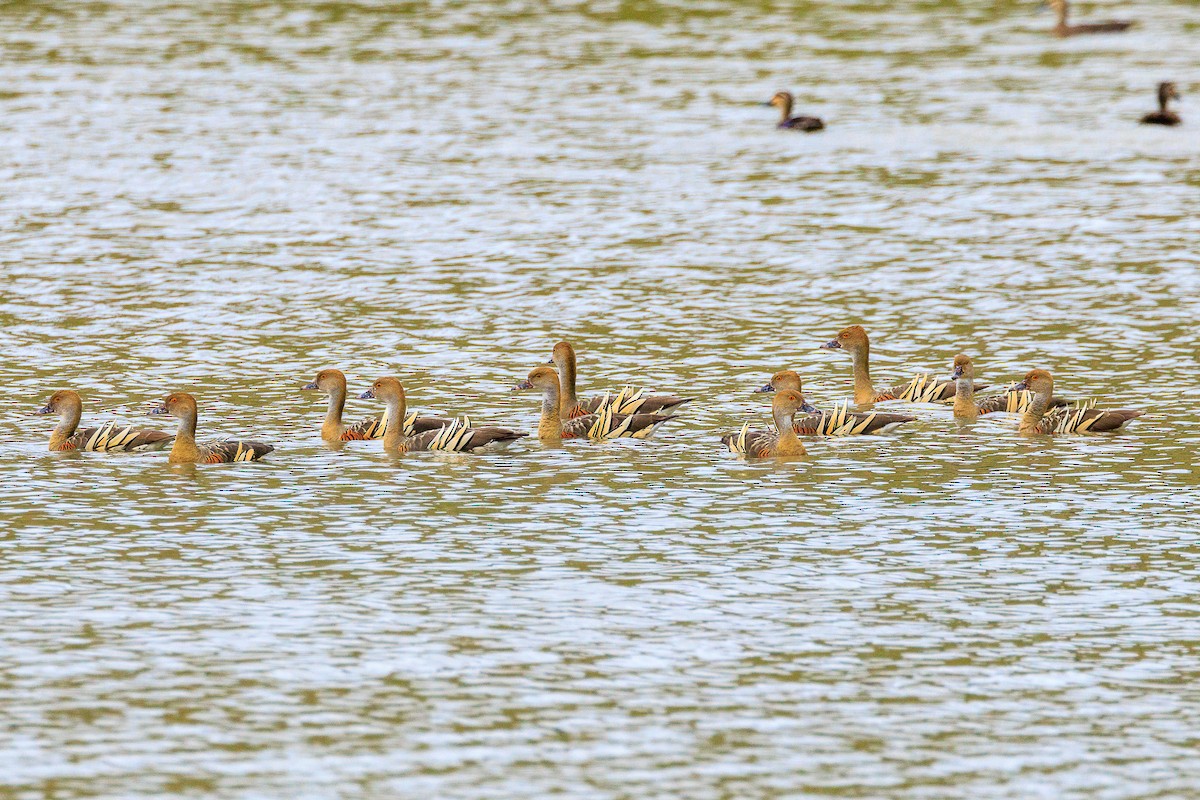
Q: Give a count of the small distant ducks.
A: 3